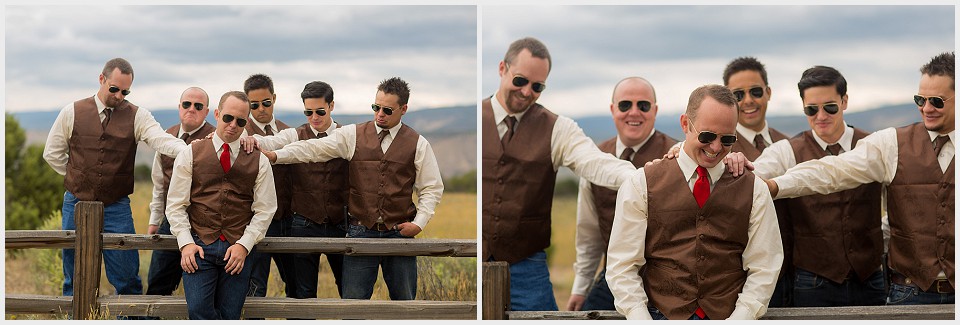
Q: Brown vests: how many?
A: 12